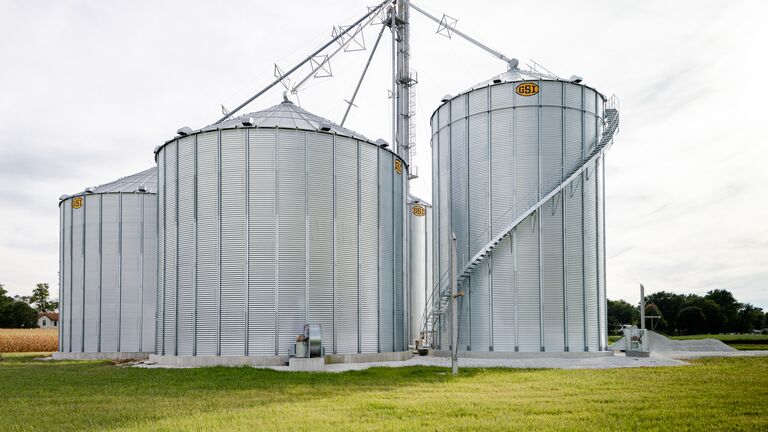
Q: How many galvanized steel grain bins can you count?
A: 4